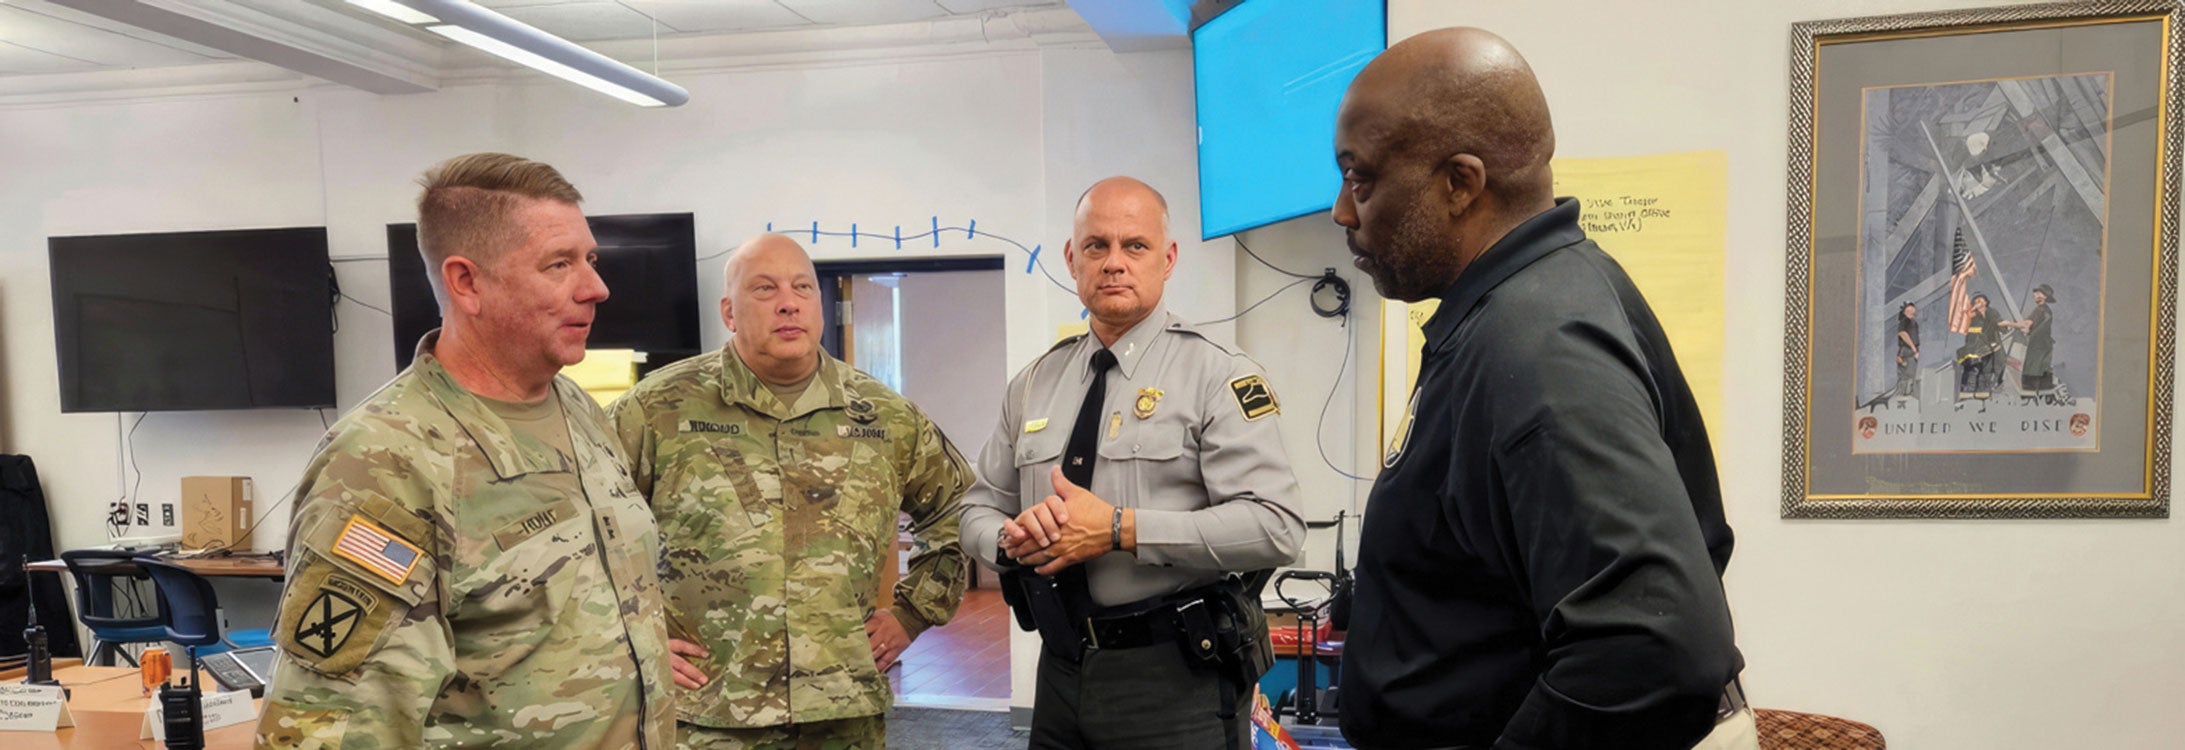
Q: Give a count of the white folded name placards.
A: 2